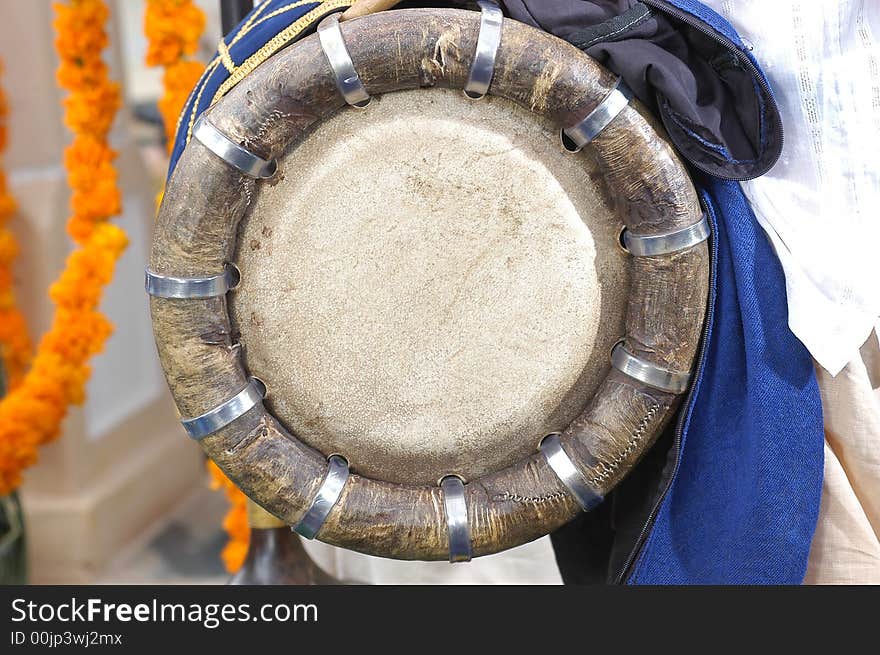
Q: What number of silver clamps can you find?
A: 11